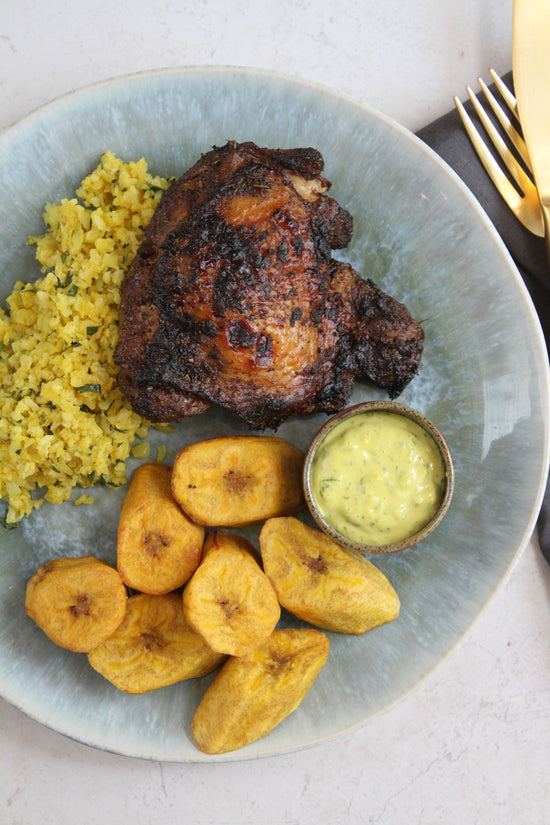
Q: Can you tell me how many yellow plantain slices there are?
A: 7